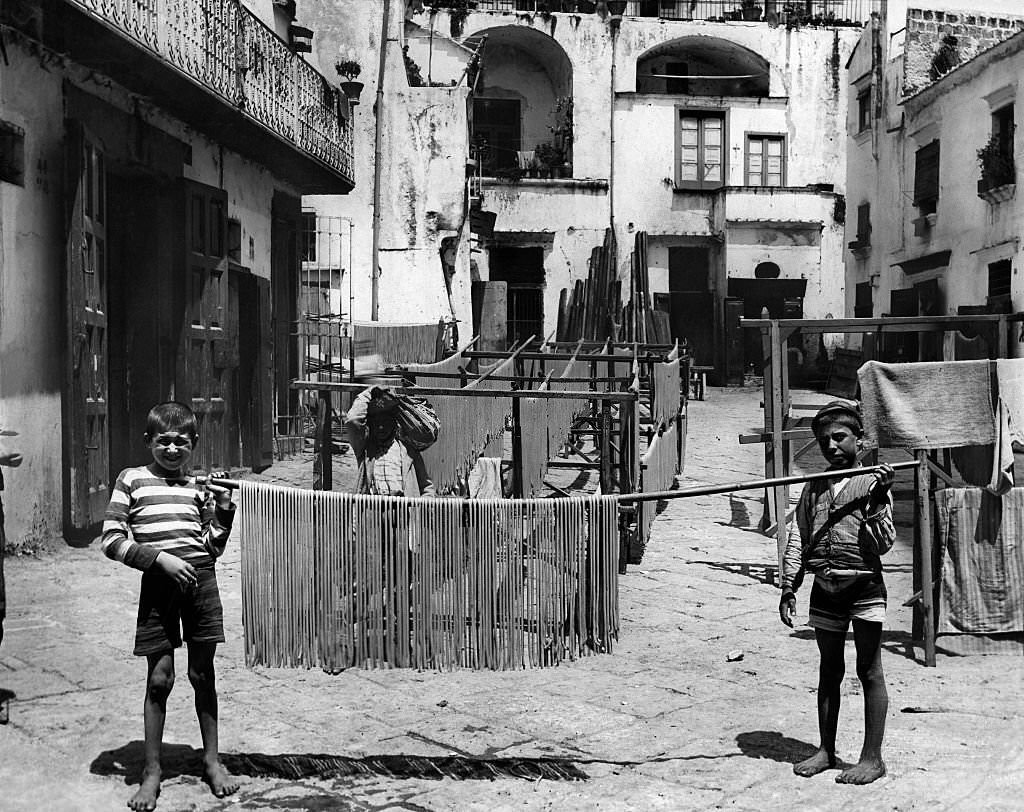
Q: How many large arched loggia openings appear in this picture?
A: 2